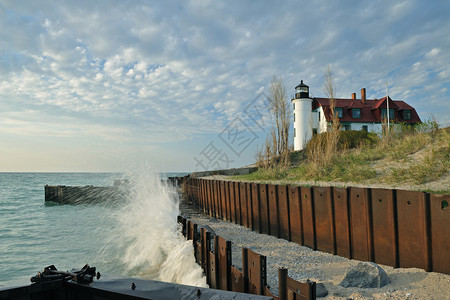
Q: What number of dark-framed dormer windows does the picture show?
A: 4